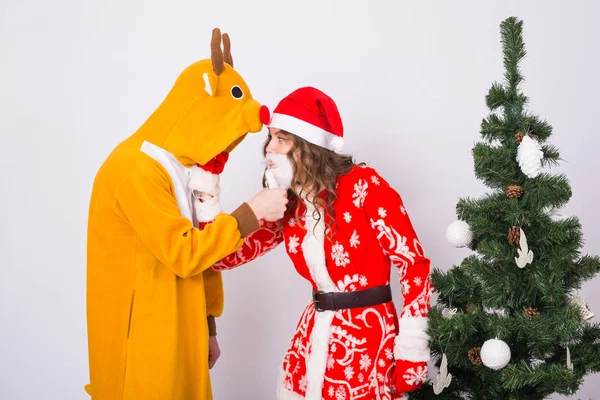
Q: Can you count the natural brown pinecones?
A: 5